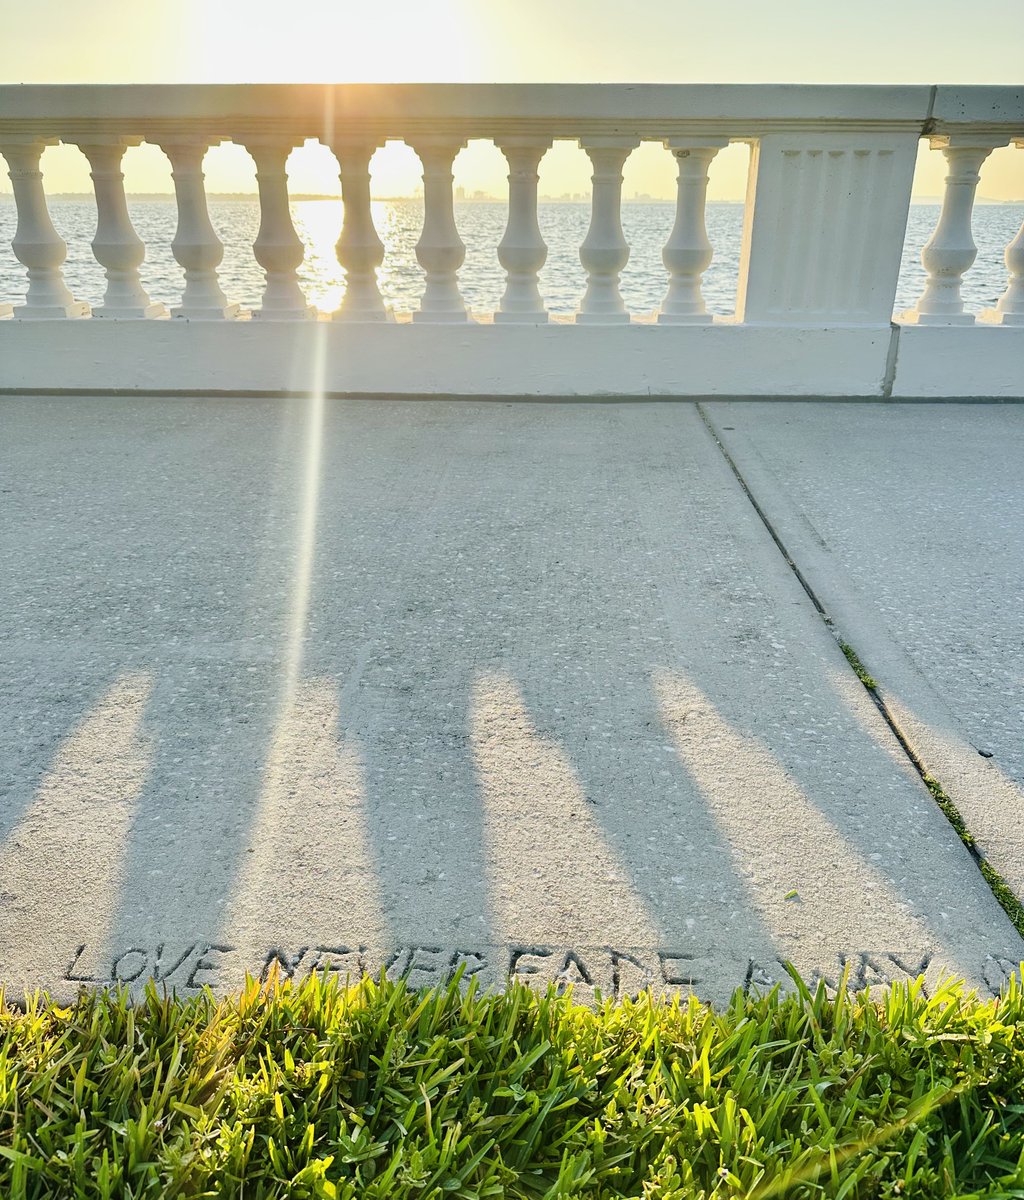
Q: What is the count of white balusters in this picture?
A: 11